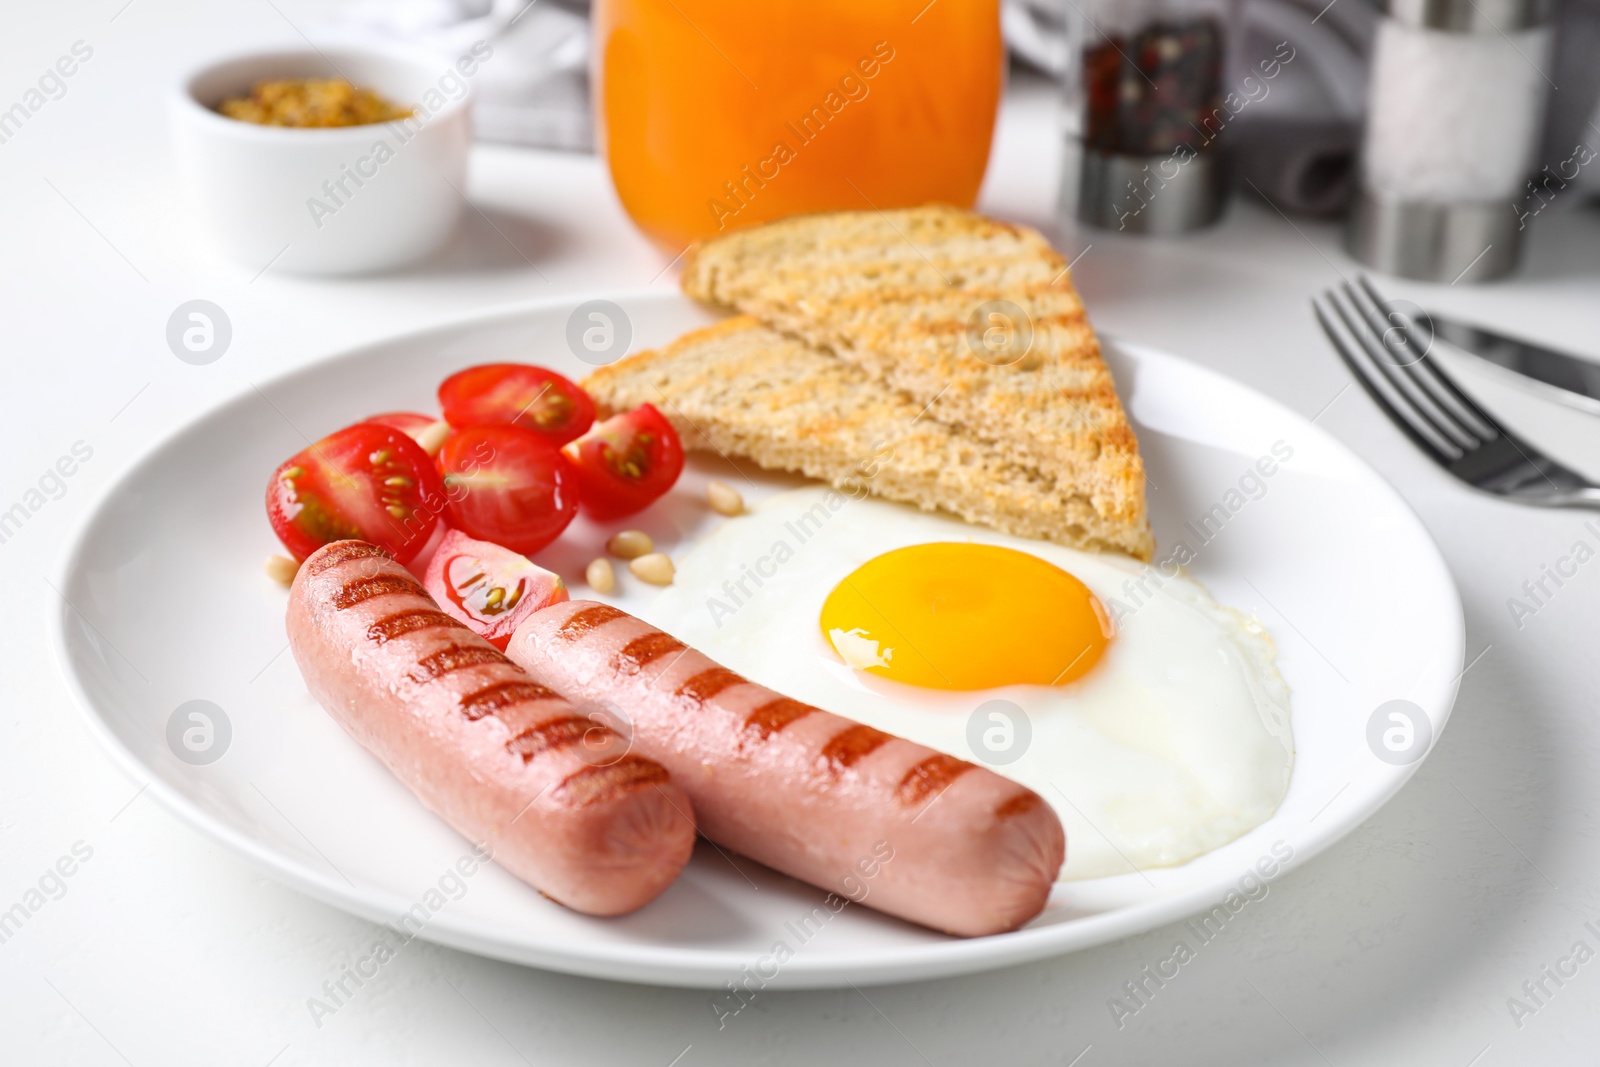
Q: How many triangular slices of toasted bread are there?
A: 2